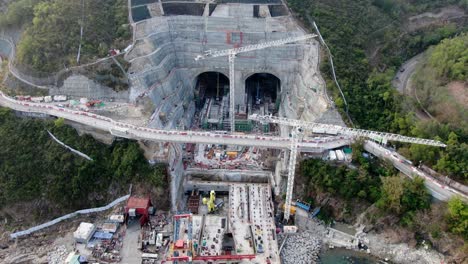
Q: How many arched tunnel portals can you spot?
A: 2